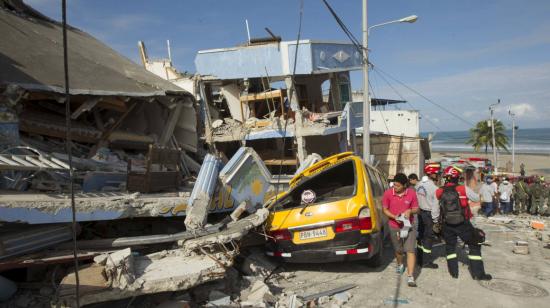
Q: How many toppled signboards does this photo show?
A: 1